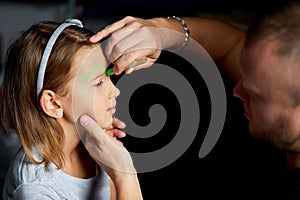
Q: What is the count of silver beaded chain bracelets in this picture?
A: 1